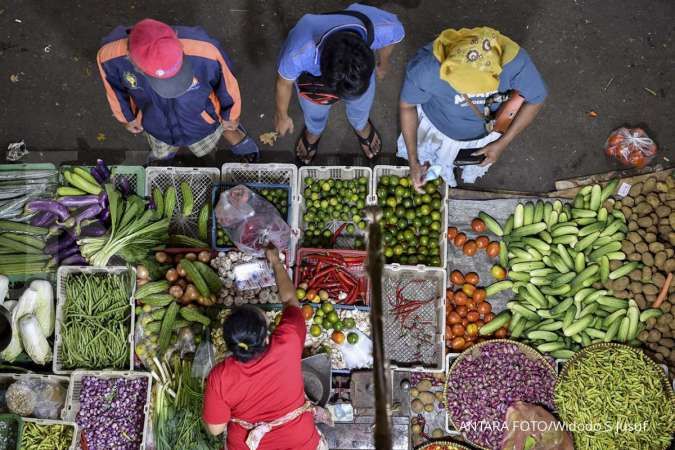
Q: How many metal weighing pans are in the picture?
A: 1